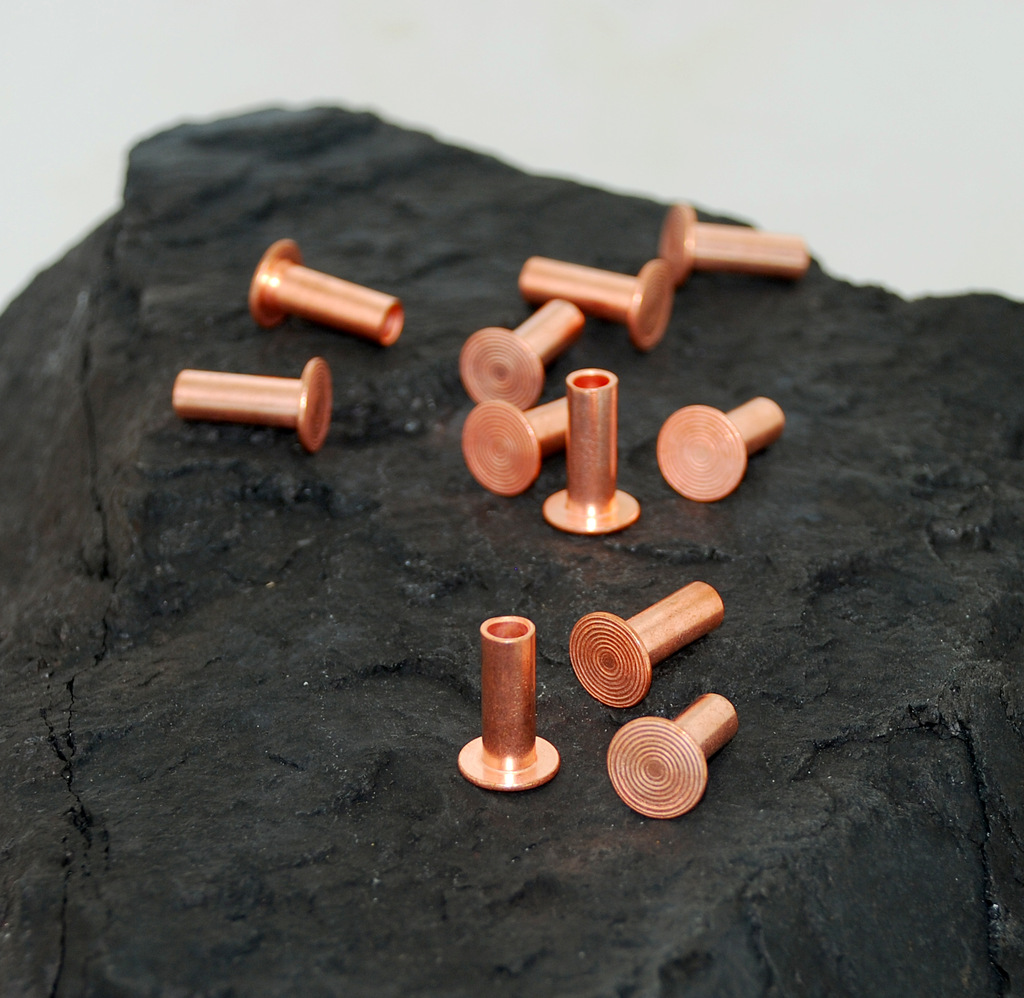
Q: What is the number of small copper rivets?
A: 11